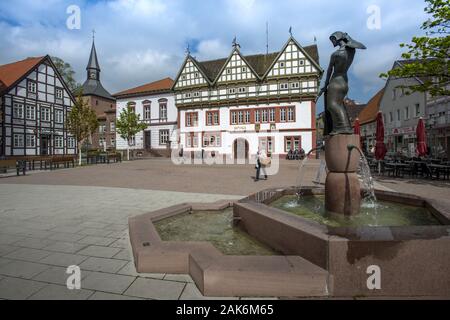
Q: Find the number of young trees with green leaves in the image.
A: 2